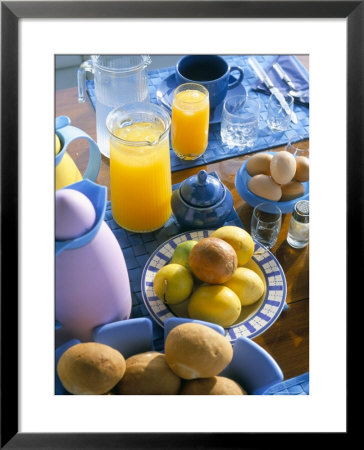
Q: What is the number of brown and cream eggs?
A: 5